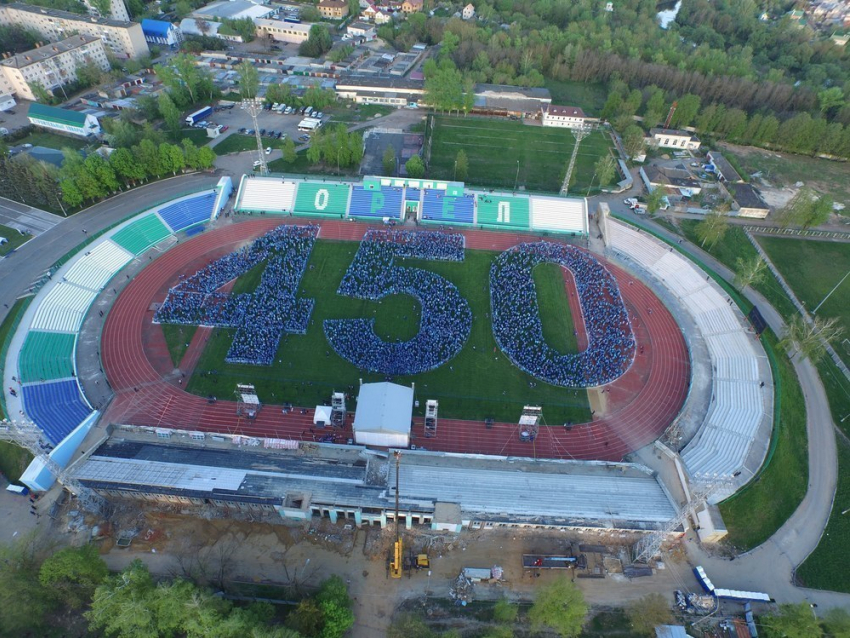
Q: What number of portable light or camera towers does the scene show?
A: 4